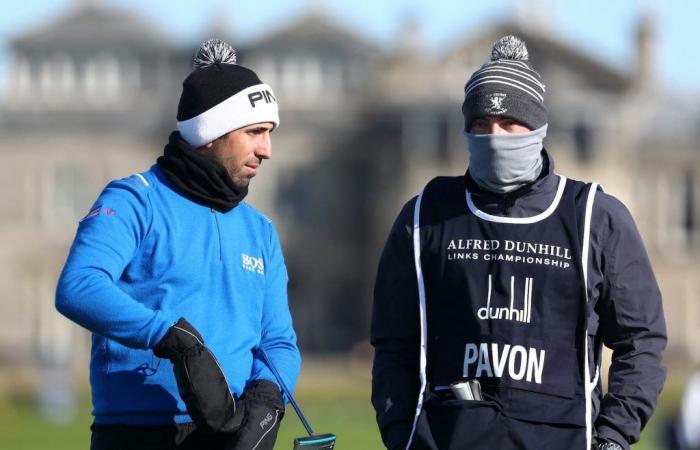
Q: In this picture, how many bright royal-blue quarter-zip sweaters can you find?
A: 1